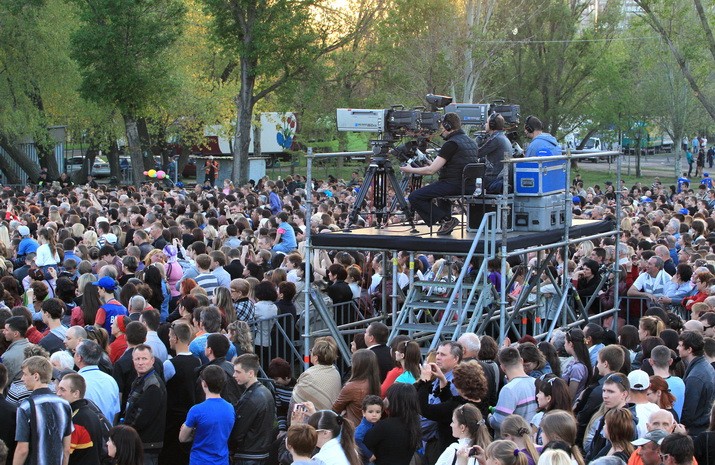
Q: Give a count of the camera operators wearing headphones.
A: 3